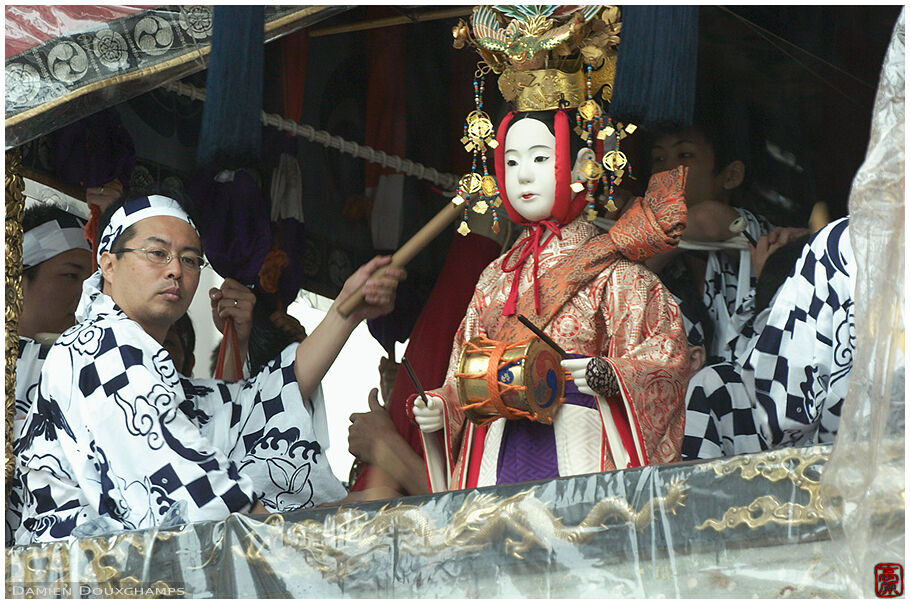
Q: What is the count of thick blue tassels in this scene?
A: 2